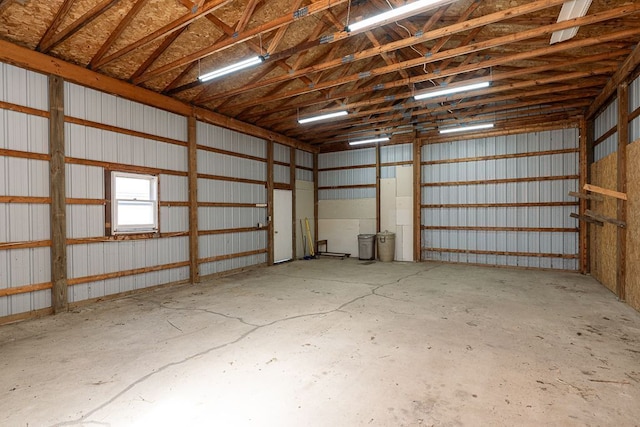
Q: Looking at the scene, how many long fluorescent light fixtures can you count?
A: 6